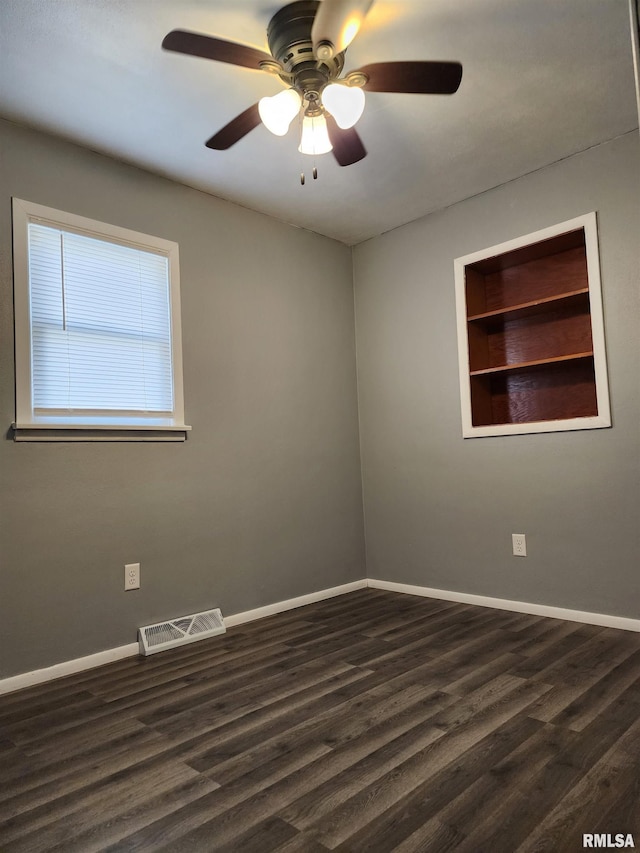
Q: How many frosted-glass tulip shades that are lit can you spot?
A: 3